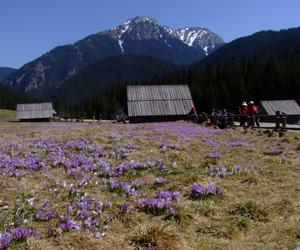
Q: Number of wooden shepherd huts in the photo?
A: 3